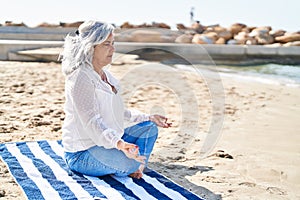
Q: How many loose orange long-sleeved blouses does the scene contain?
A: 0